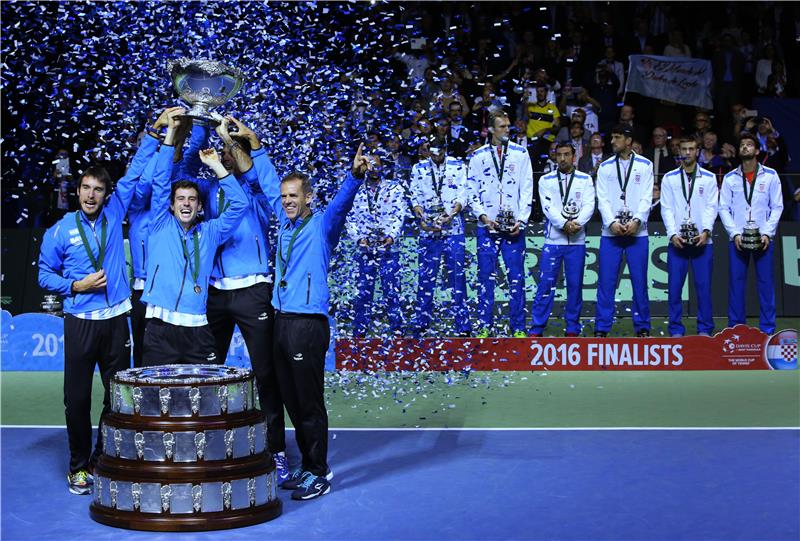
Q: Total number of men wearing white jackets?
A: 7